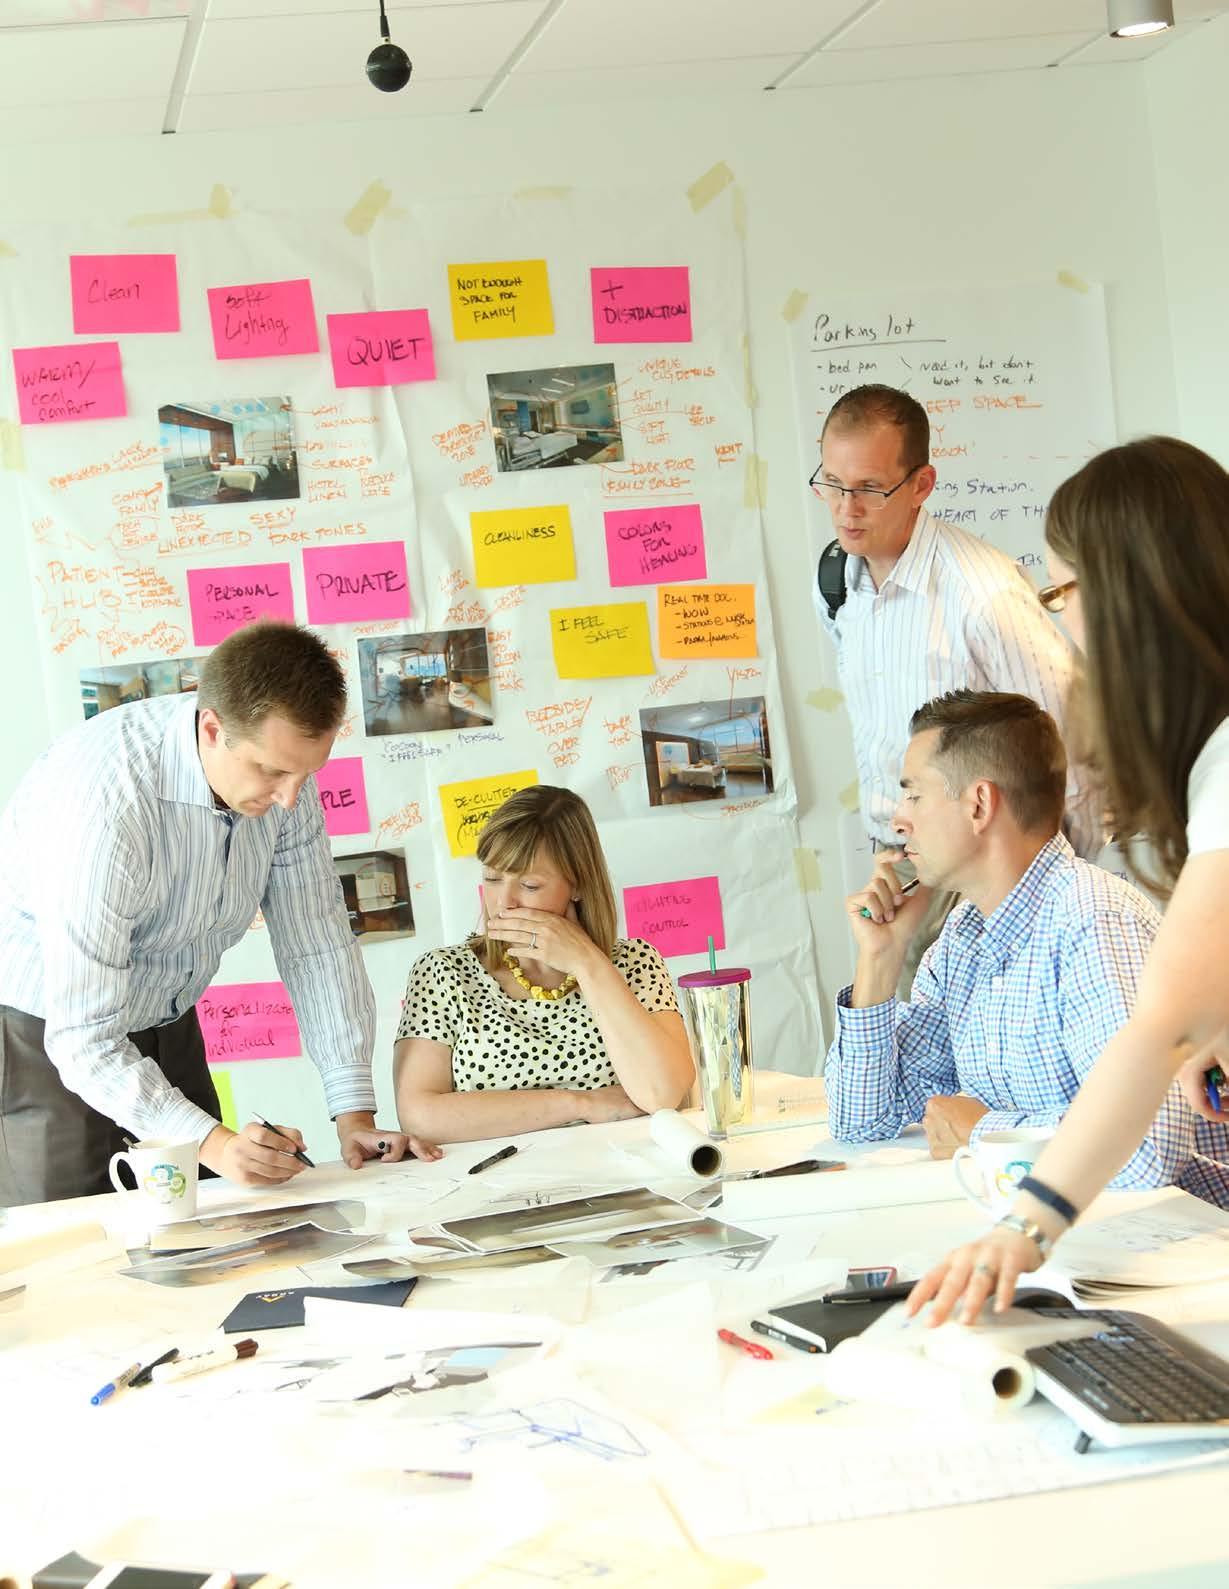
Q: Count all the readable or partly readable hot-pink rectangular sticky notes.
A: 11